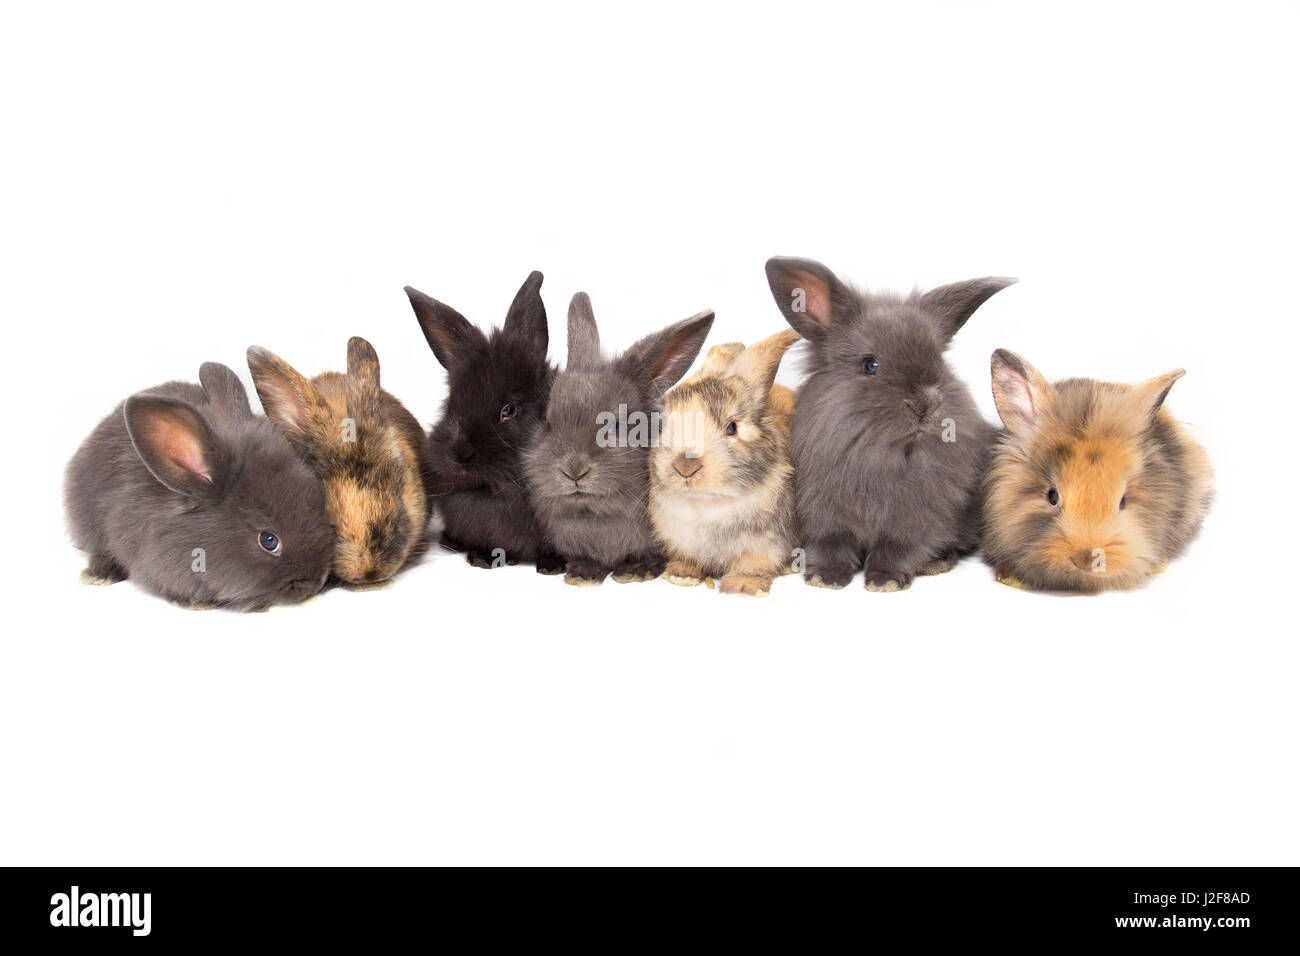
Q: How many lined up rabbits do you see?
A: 7